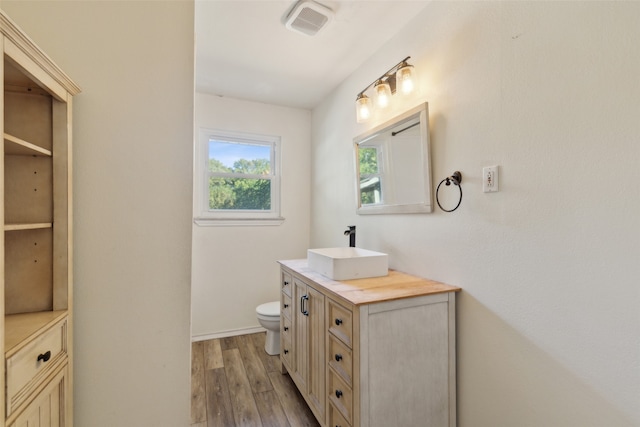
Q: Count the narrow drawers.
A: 8